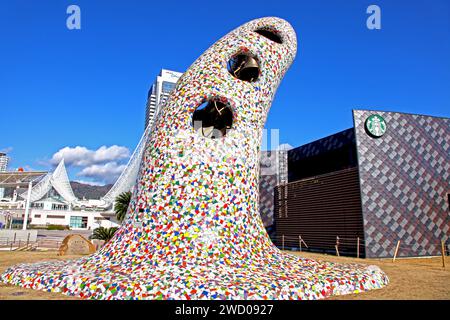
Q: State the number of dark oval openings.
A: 3